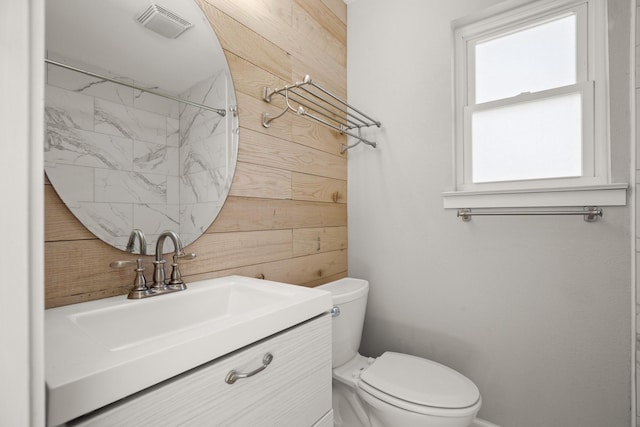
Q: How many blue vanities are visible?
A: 0